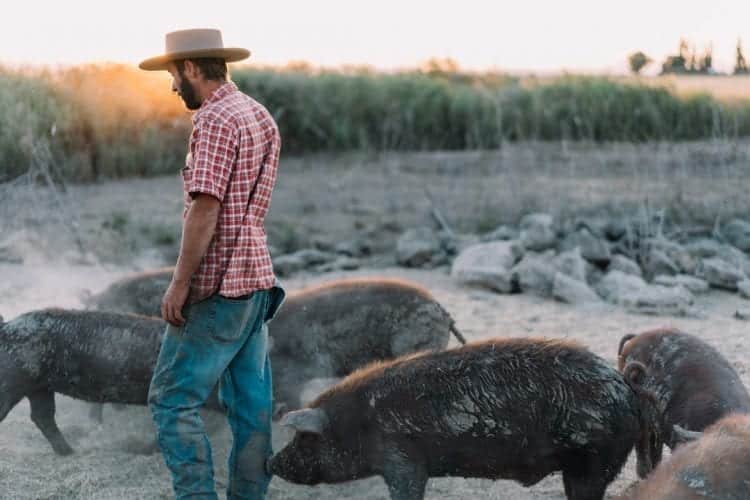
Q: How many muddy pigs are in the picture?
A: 6